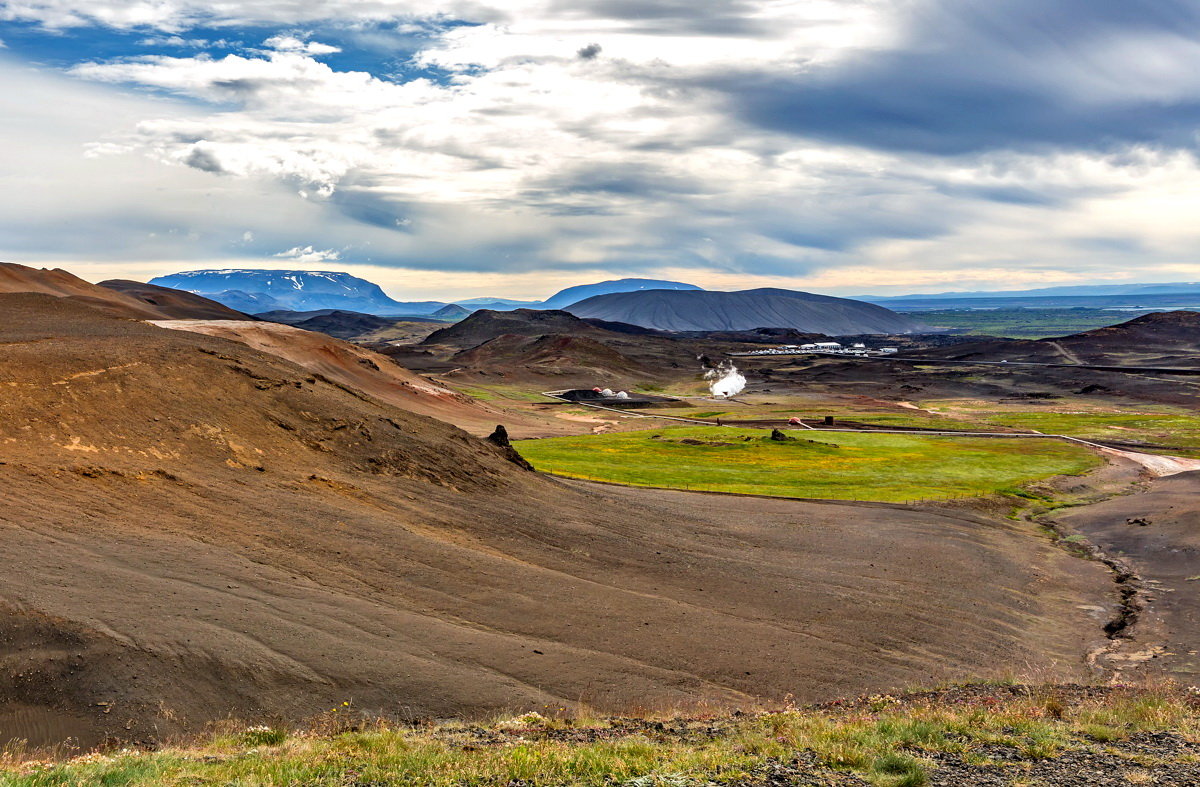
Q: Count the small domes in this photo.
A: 4